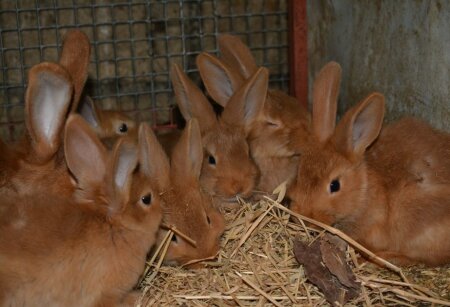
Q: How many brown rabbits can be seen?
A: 7